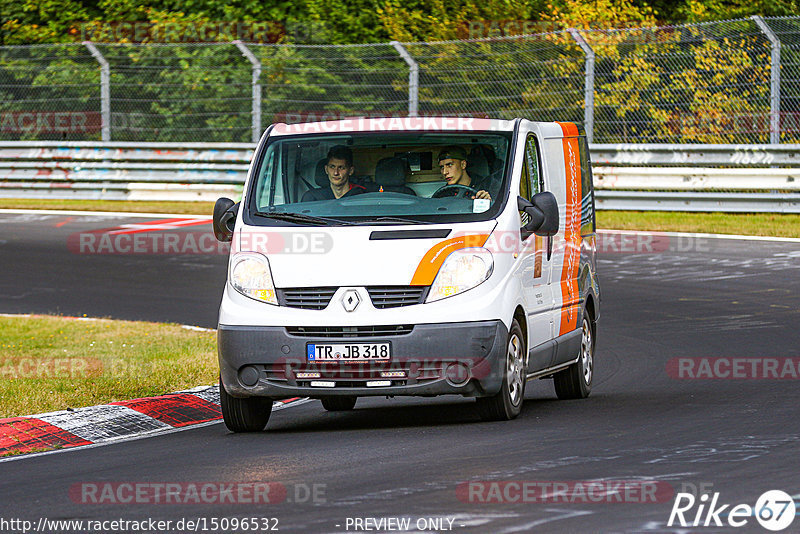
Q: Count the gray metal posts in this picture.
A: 5